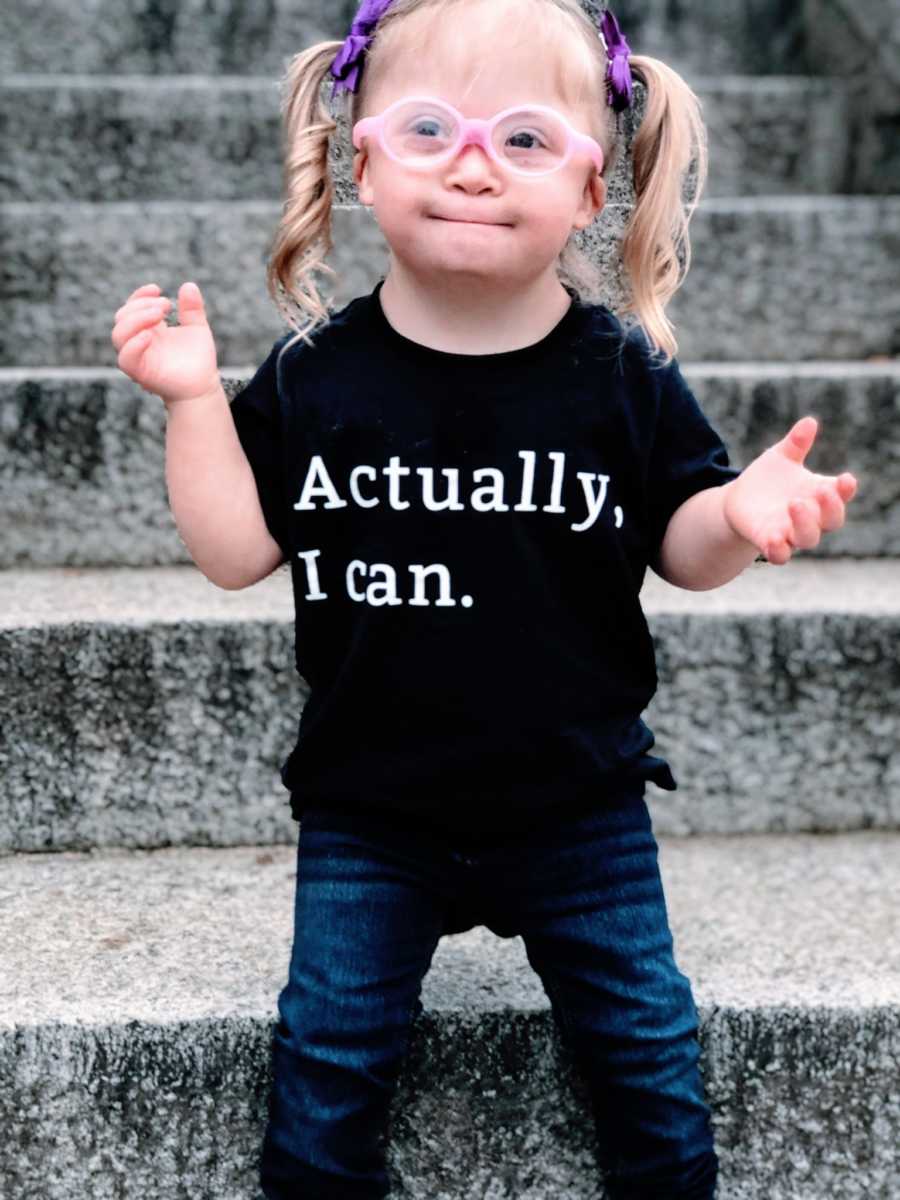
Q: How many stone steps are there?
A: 6